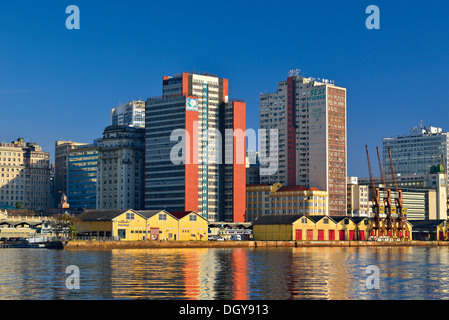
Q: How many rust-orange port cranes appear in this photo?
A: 3